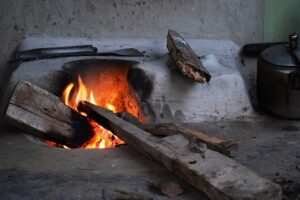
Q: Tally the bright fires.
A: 1